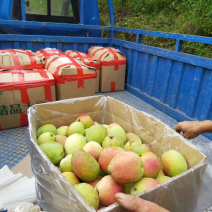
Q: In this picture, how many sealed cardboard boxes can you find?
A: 6